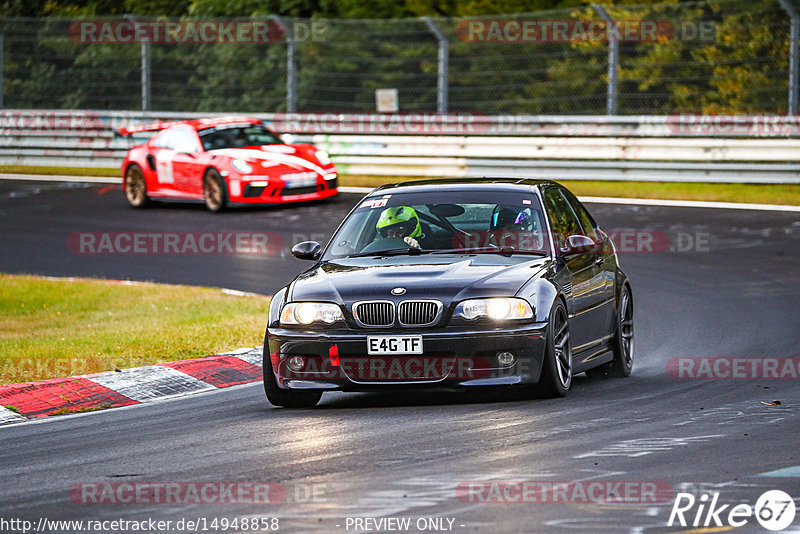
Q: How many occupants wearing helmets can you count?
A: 2